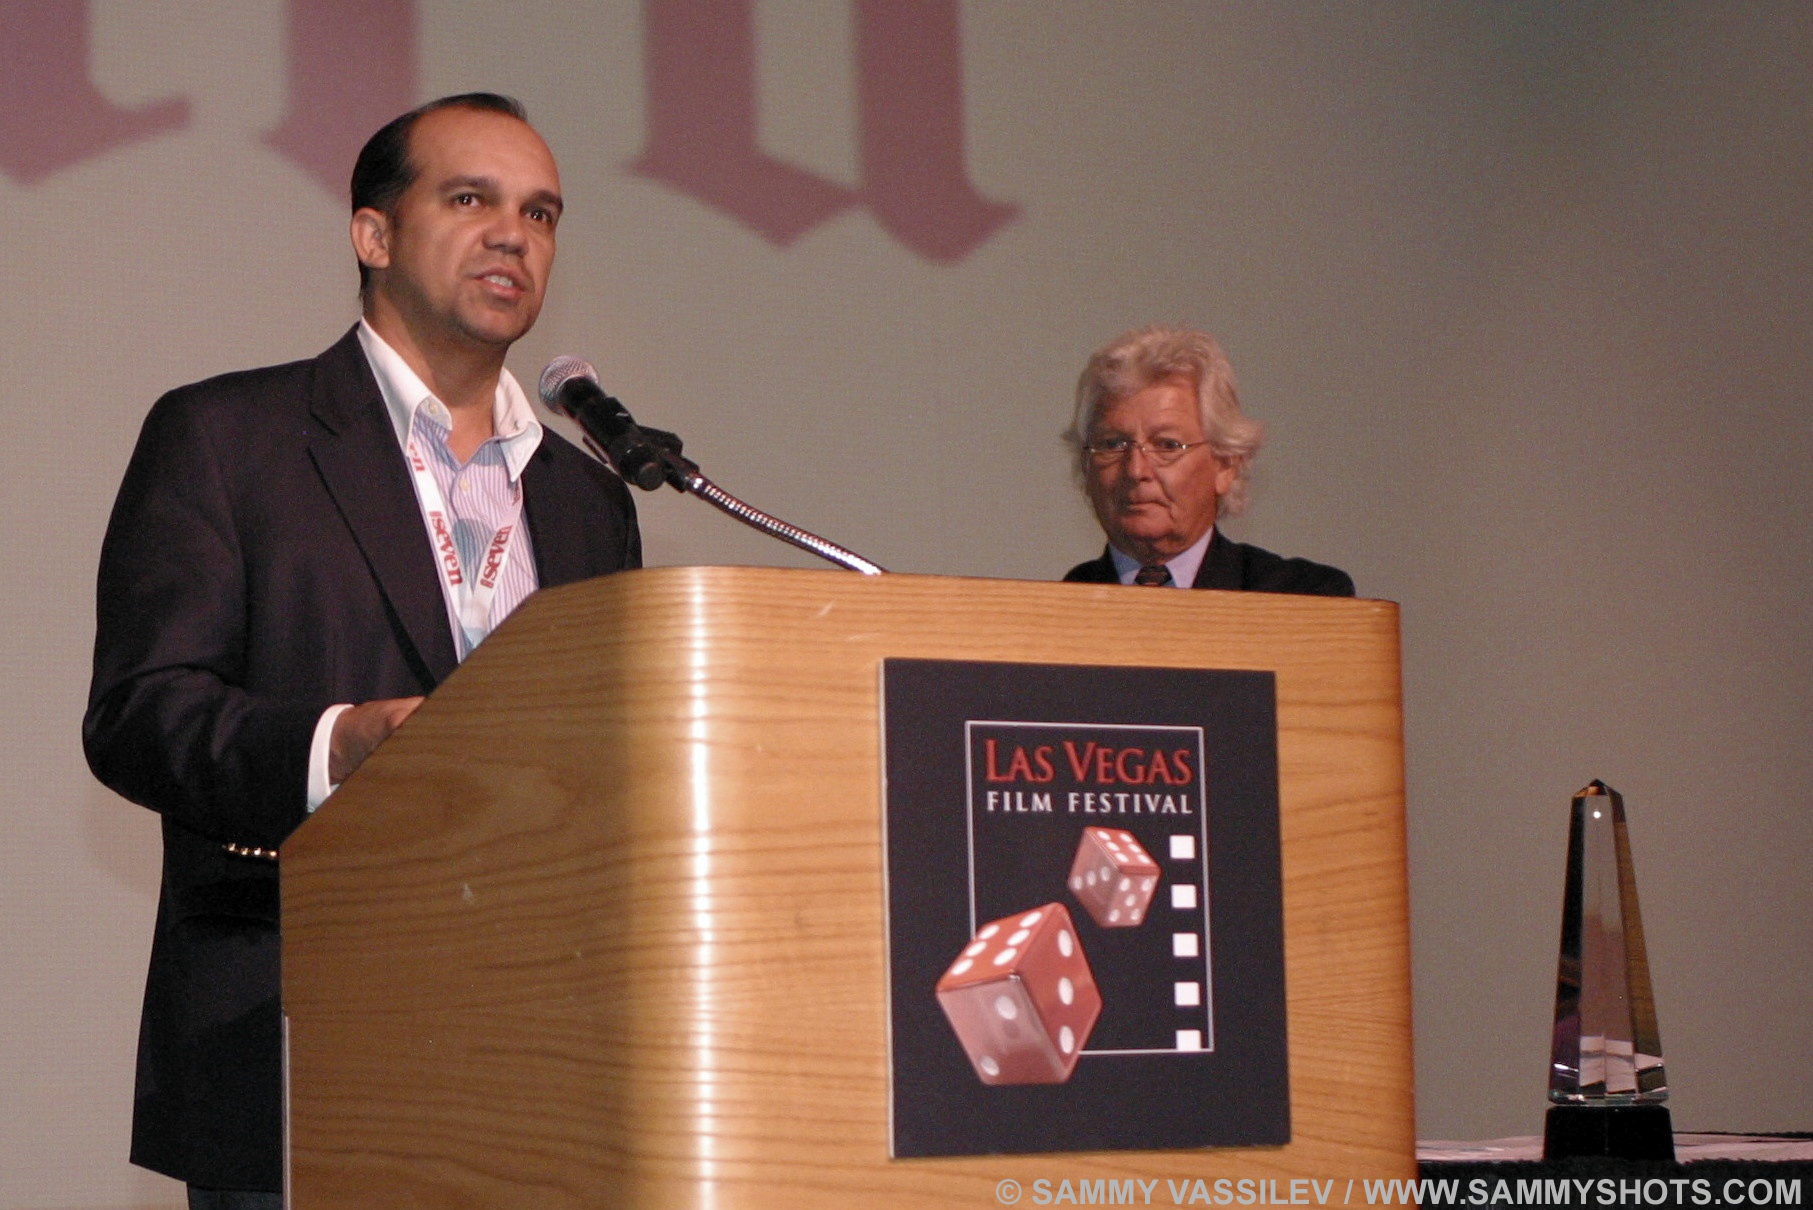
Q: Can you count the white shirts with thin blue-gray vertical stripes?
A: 1